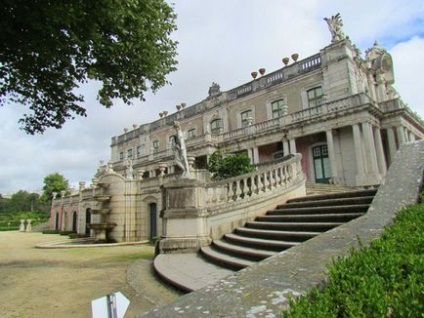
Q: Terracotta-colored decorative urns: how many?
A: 10